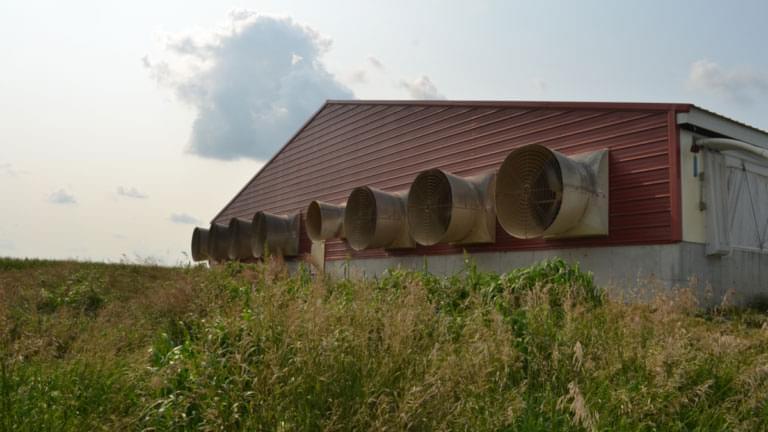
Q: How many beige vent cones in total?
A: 8